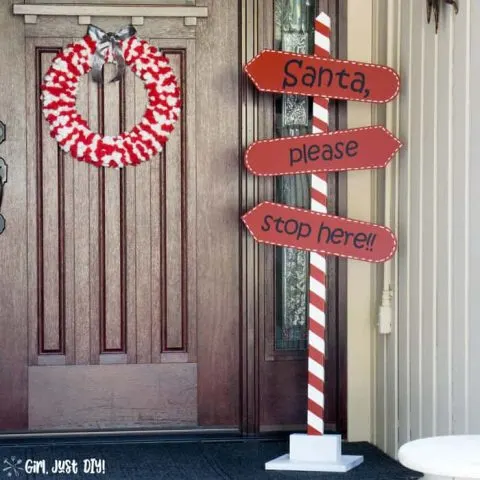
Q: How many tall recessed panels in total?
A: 3